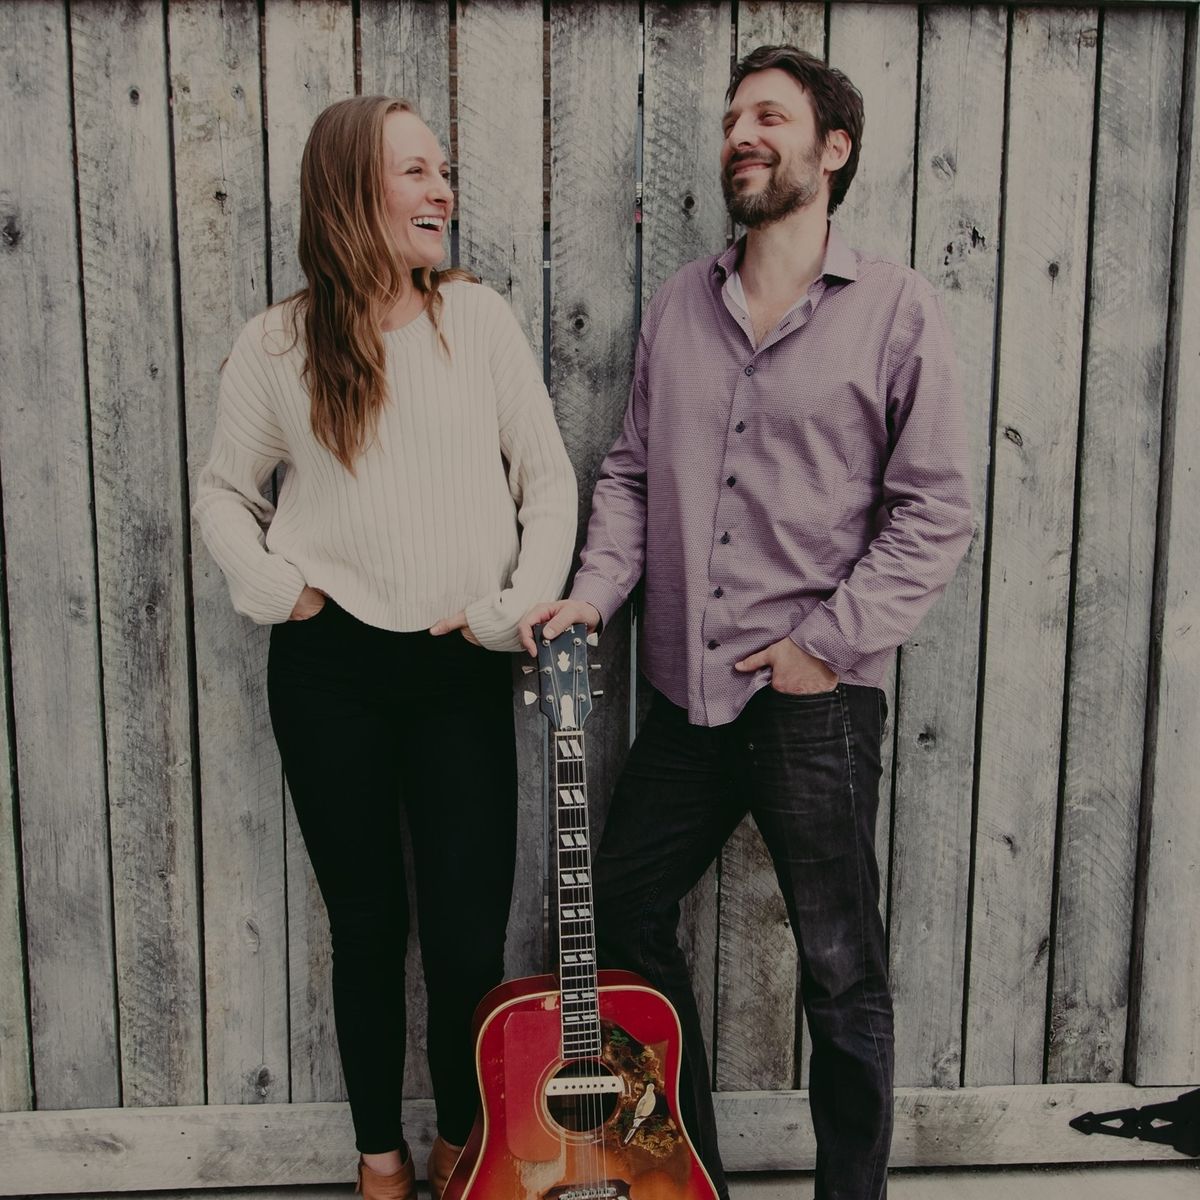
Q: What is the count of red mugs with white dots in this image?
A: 0